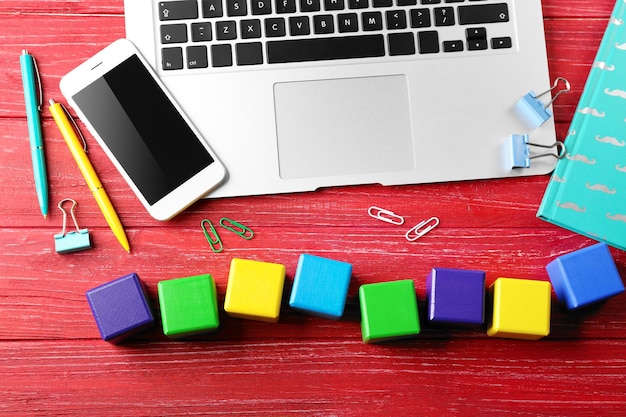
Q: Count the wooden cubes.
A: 8